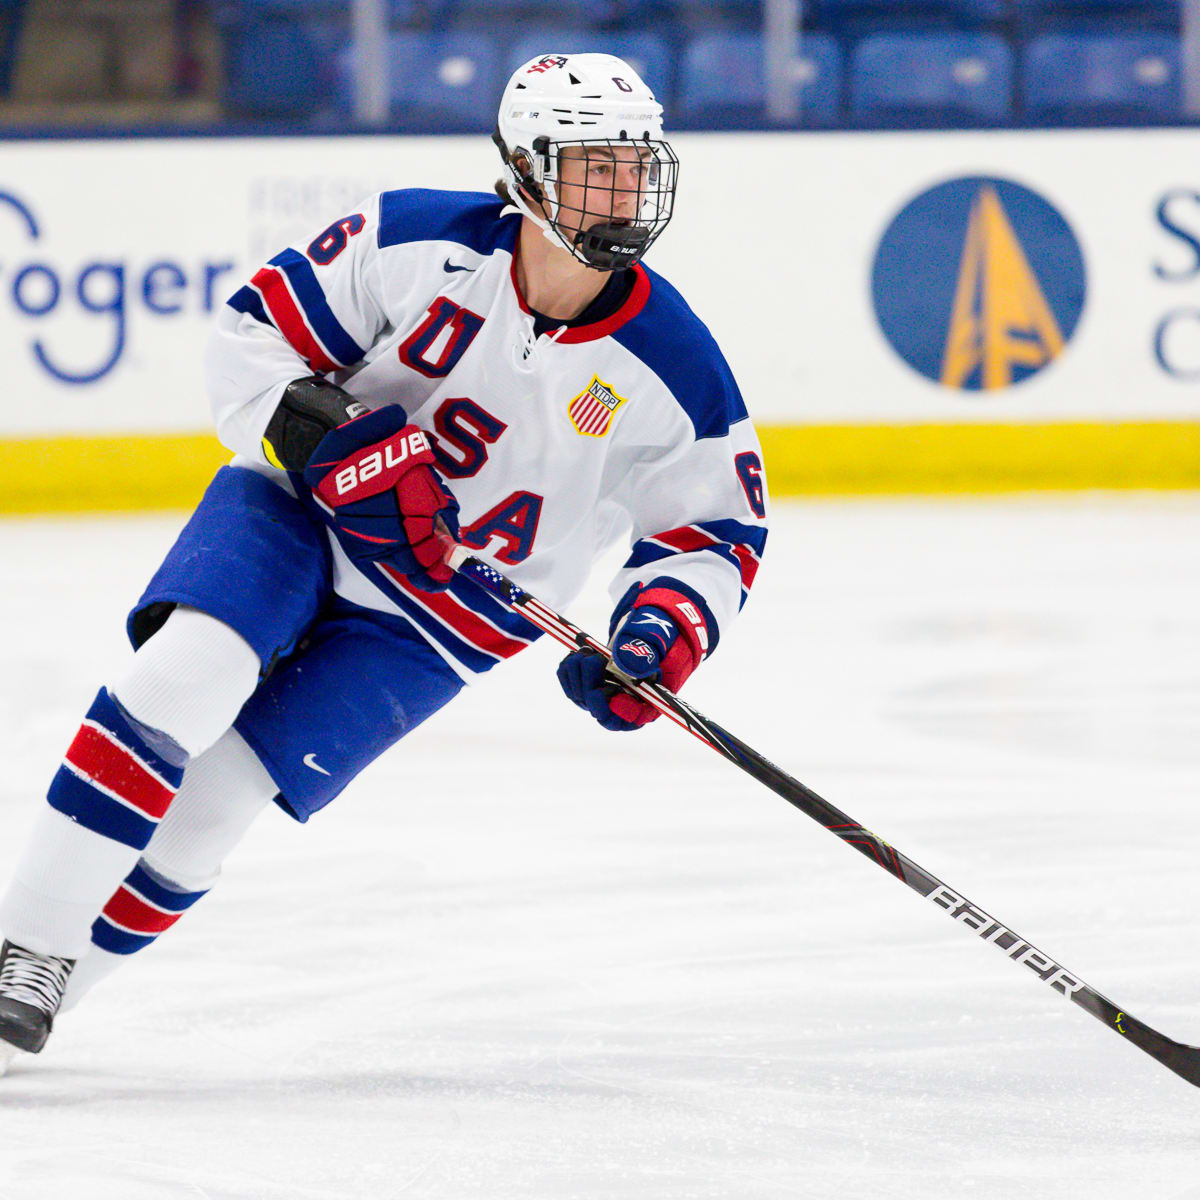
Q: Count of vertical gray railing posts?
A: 3